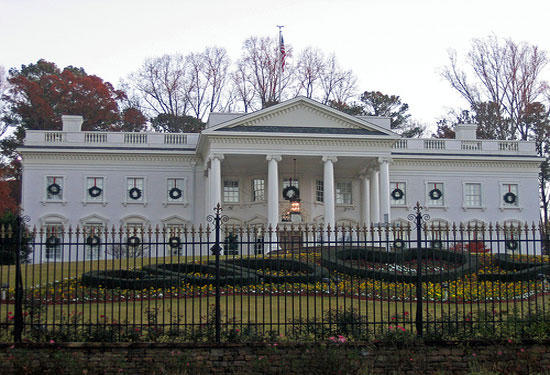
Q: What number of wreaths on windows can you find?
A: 15